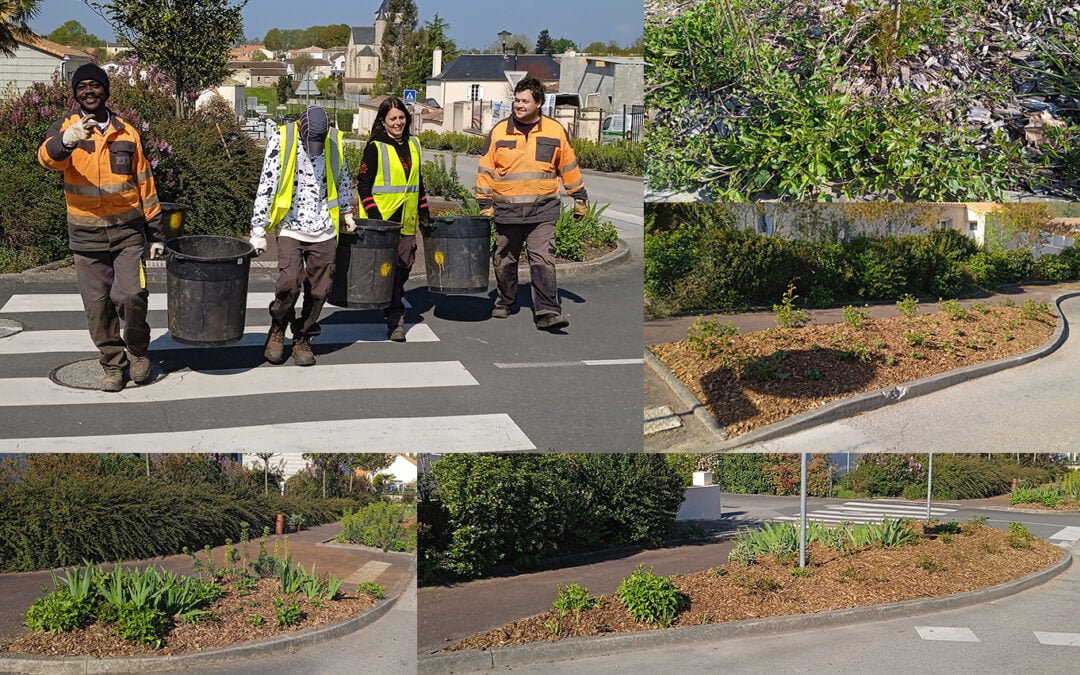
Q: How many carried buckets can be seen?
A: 3